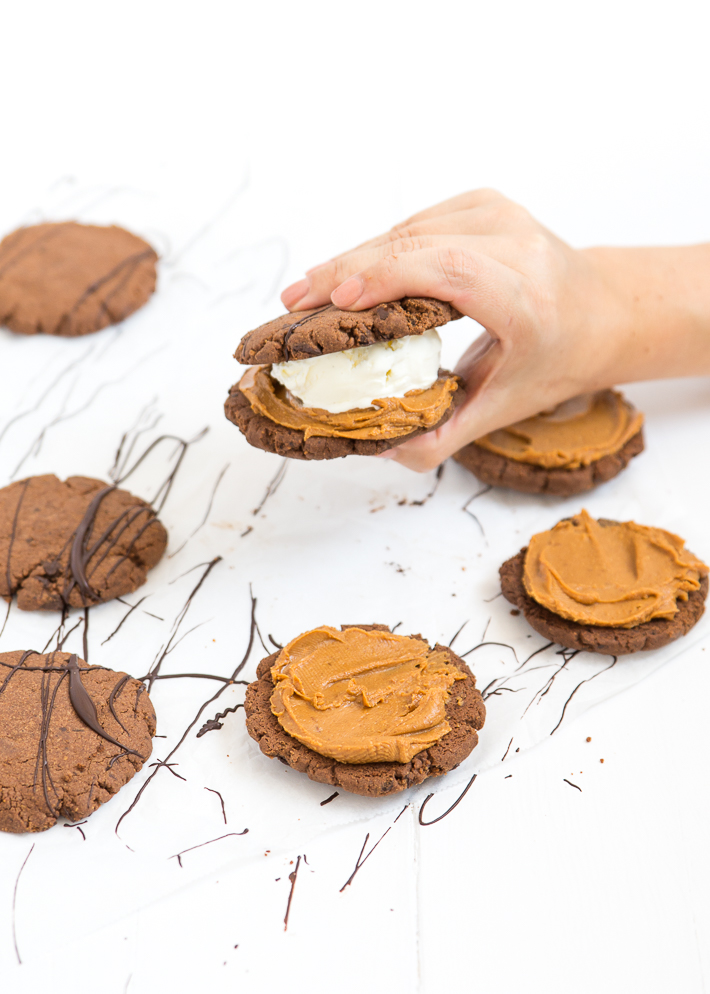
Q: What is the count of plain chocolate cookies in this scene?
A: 3